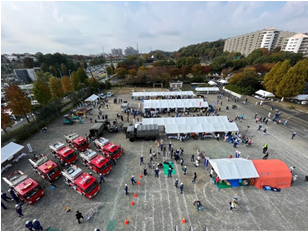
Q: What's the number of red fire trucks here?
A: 7